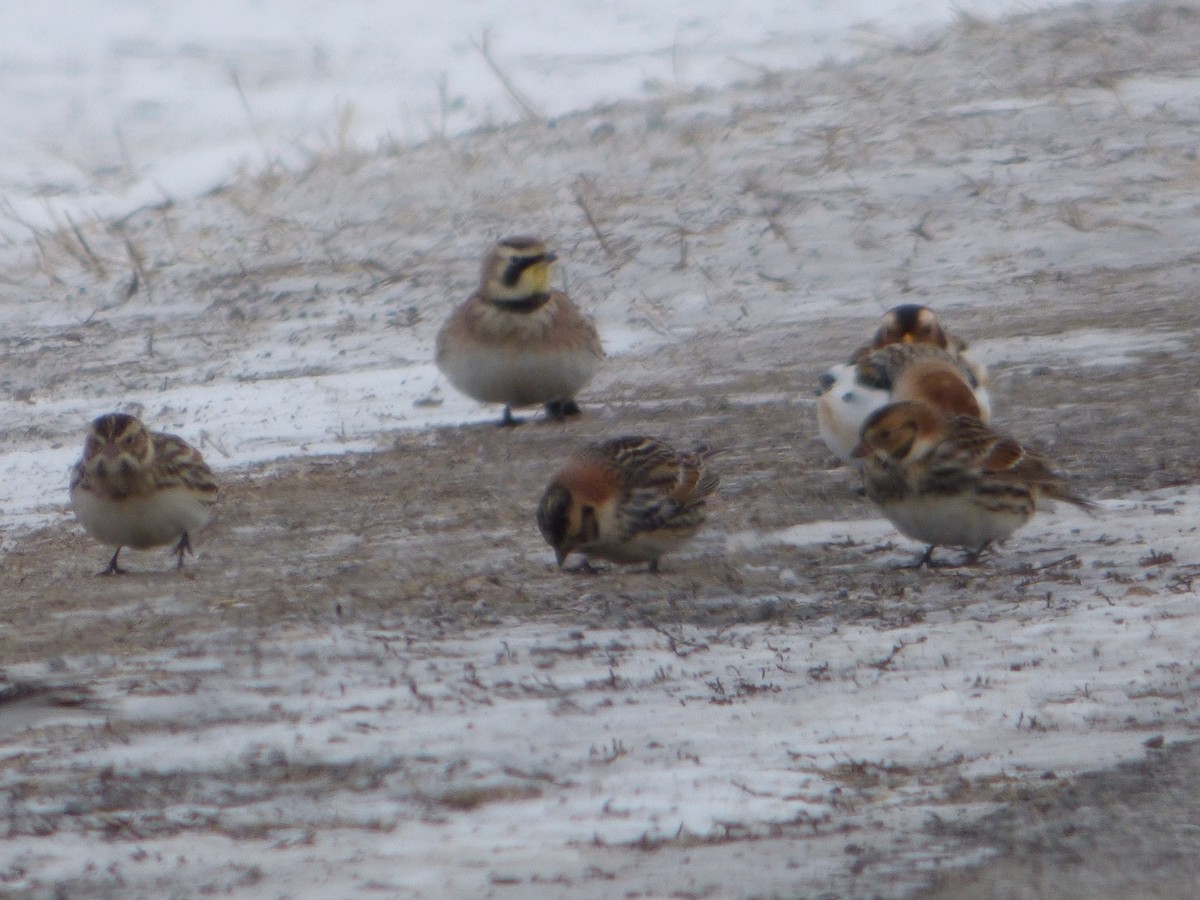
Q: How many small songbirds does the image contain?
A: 6